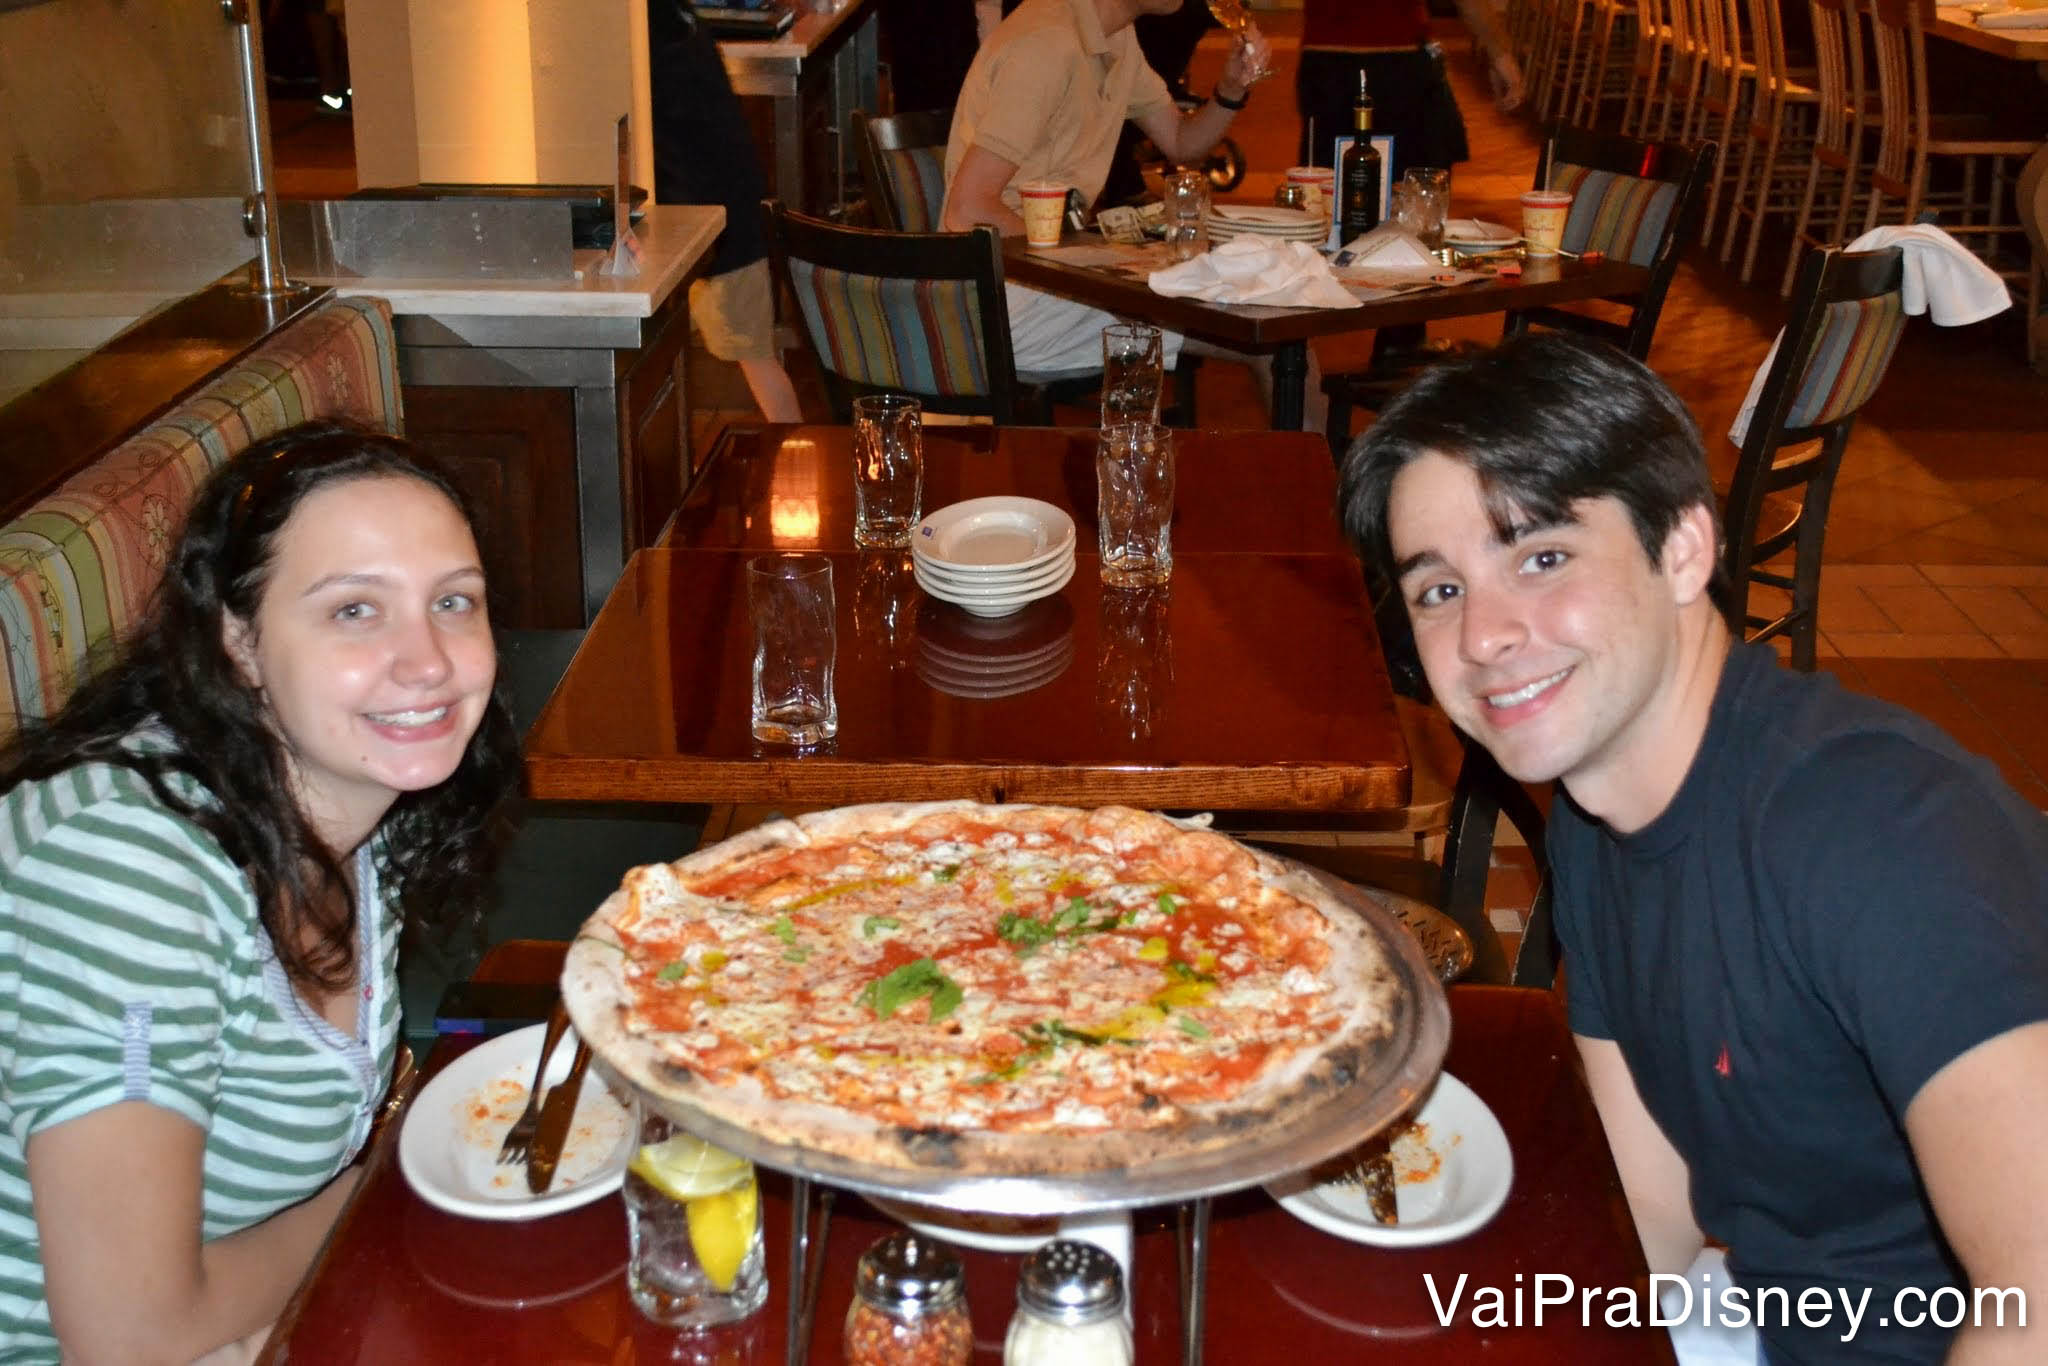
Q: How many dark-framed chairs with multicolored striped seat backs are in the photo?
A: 4